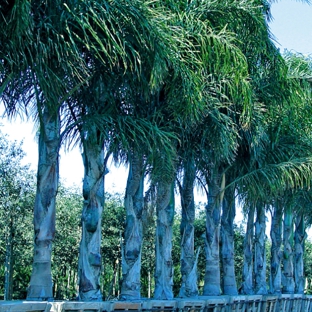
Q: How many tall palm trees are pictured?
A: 12